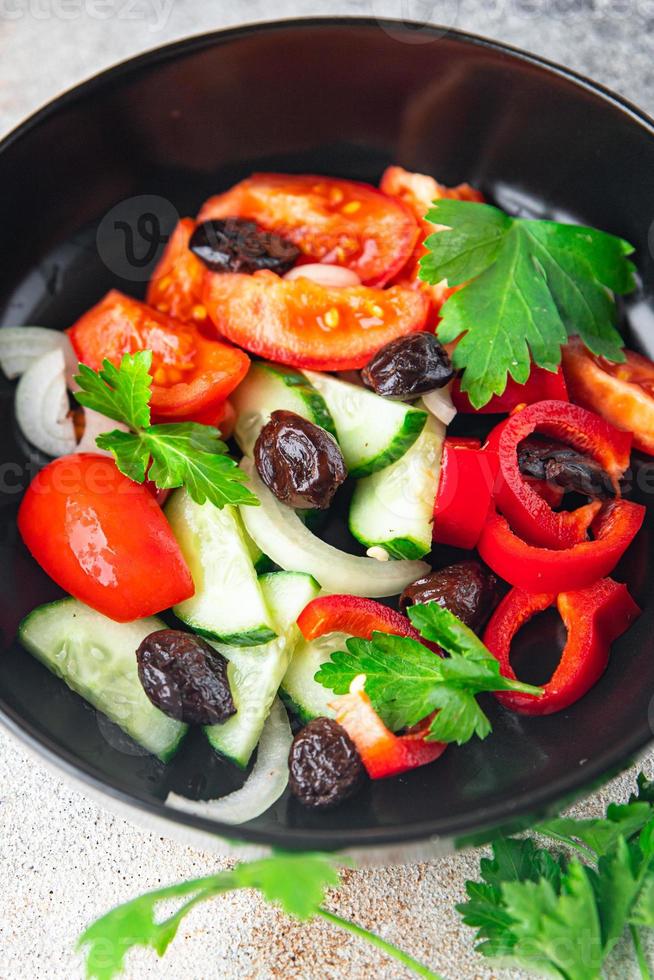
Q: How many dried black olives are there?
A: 7